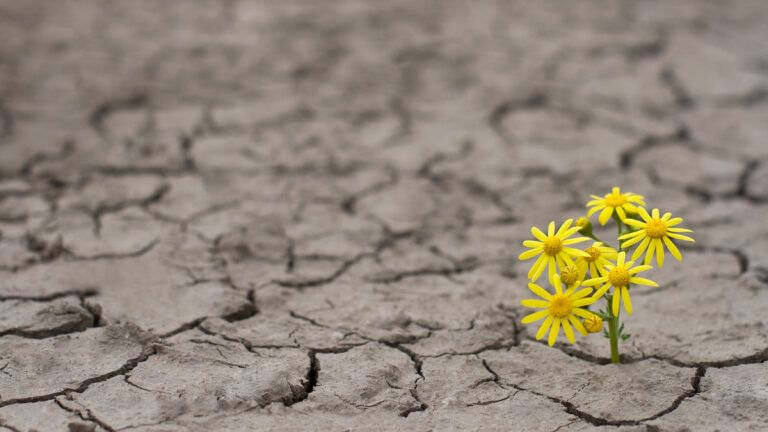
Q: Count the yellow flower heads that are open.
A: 6